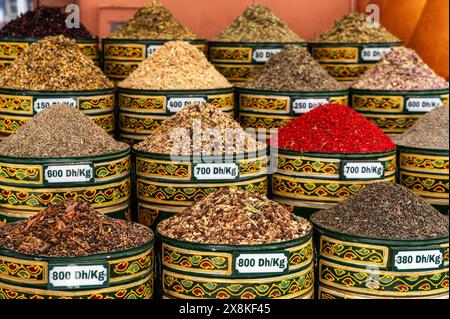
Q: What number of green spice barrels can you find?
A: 15